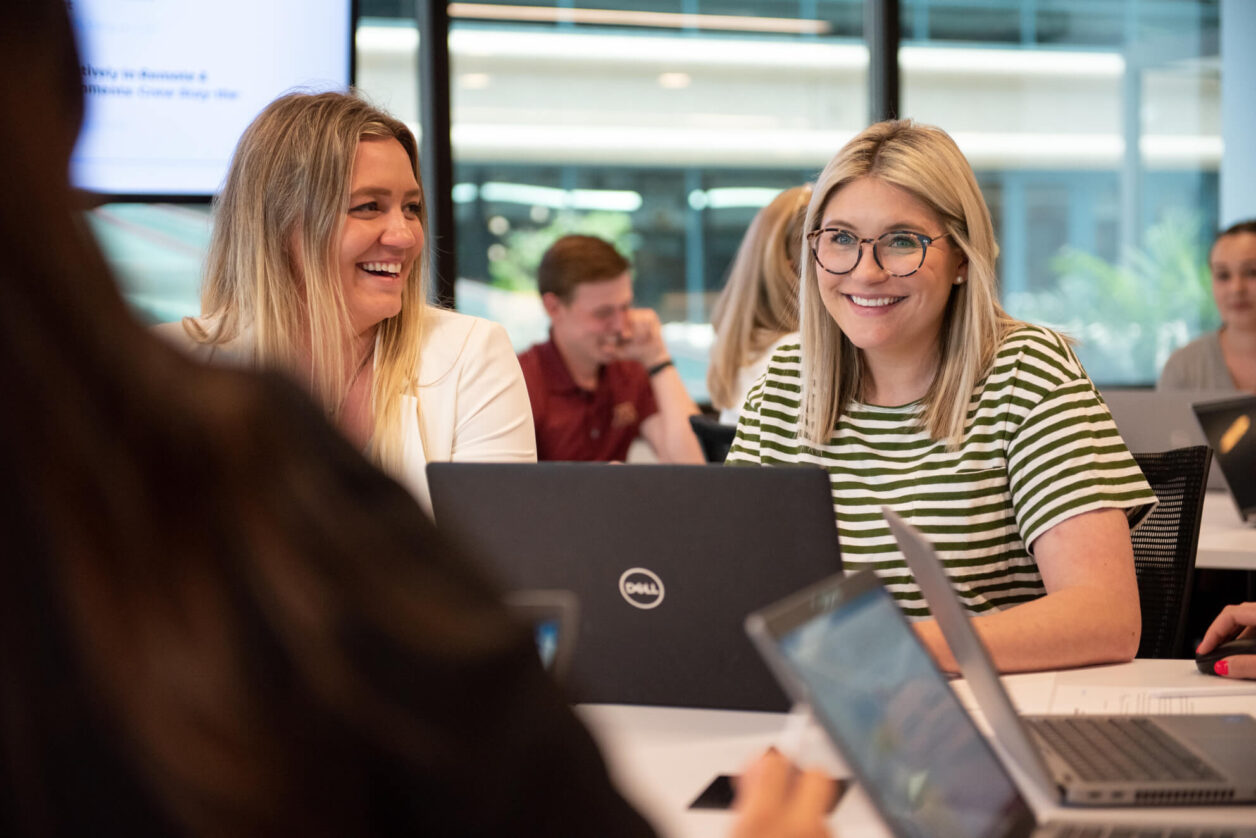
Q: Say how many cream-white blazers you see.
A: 1